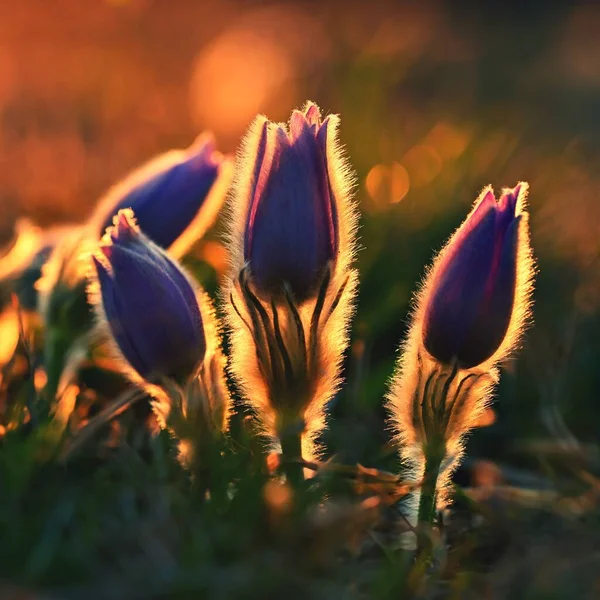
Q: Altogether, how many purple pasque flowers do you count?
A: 4